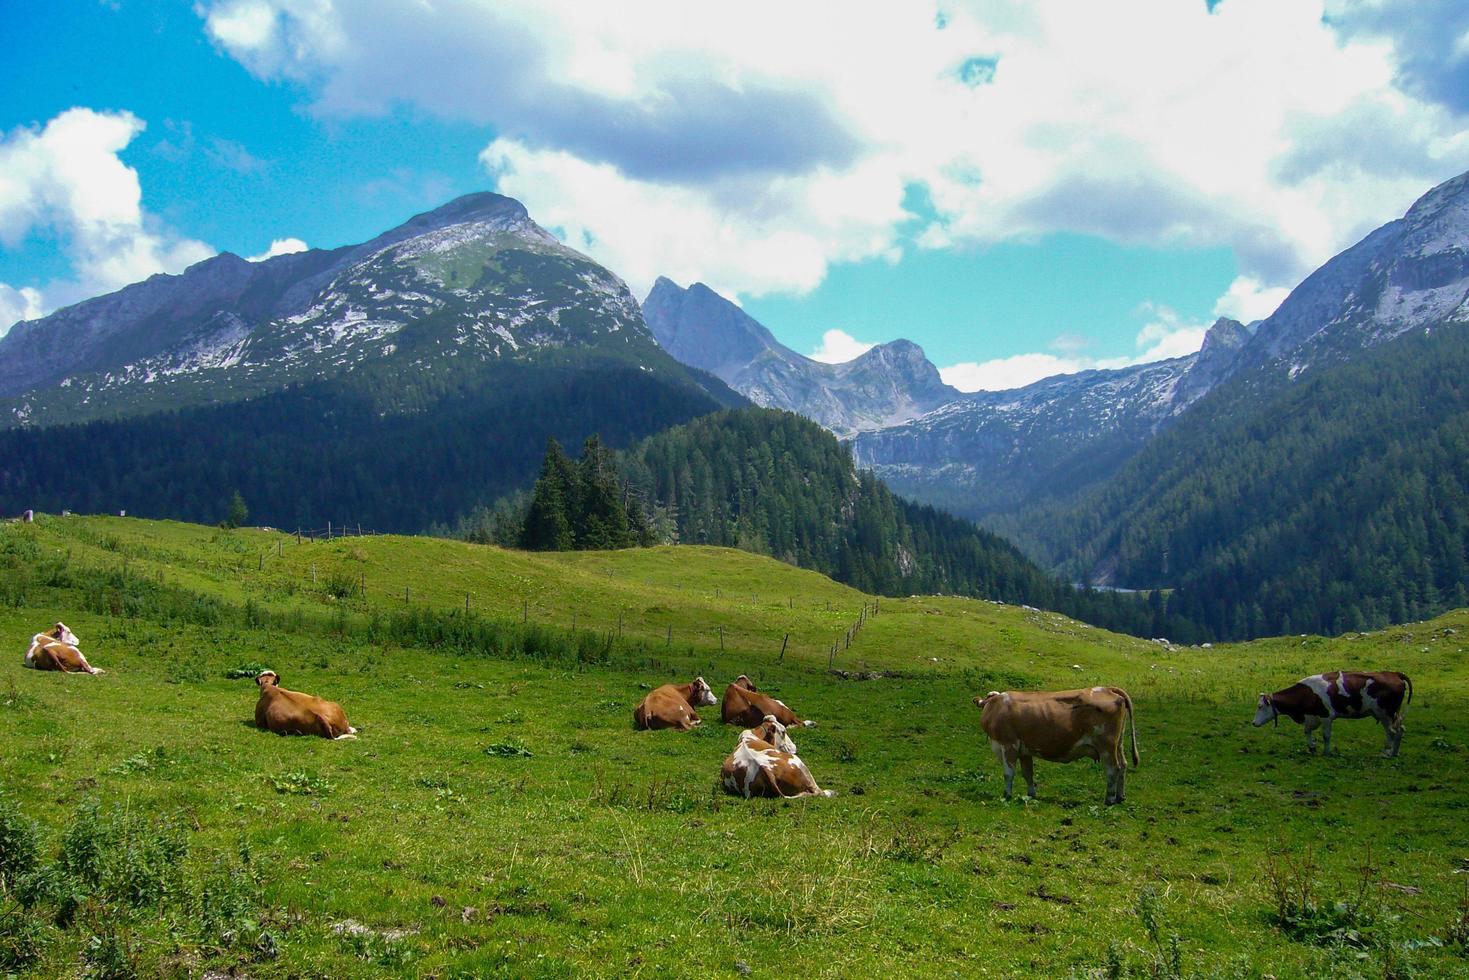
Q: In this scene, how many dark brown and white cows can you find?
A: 1